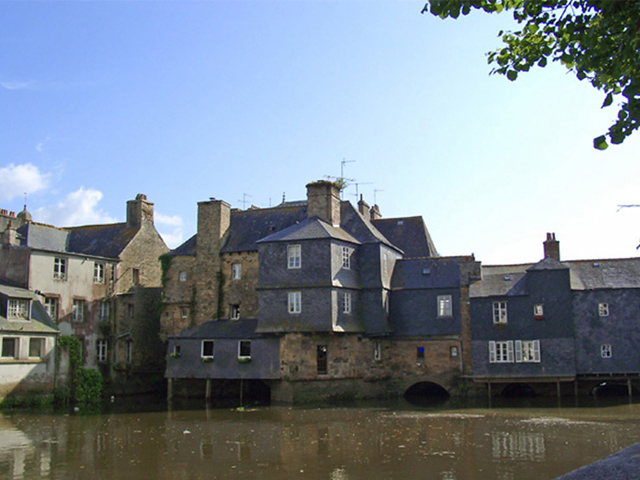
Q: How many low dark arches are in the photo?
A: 3